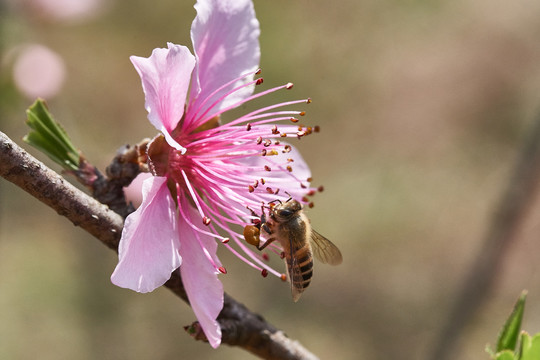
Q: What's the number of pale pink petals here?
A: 5